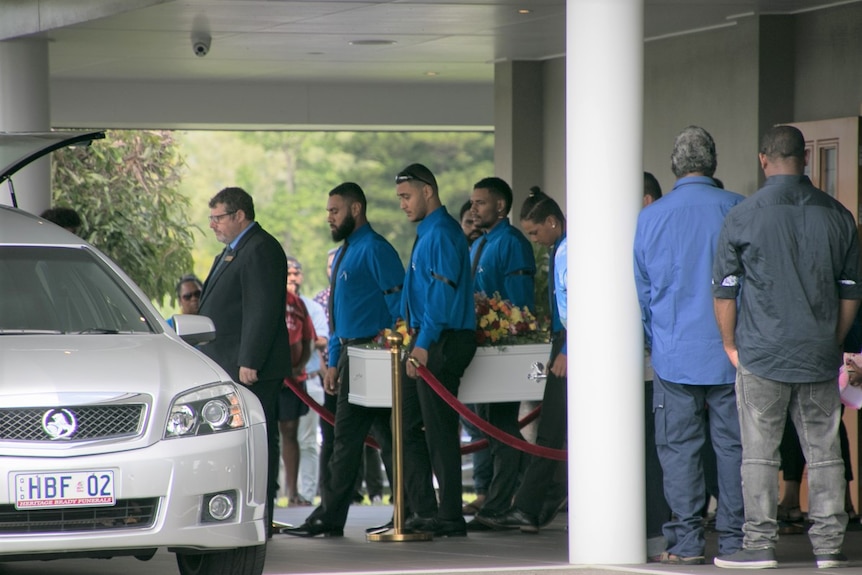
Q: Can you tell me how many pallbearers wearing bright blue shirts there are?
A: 4